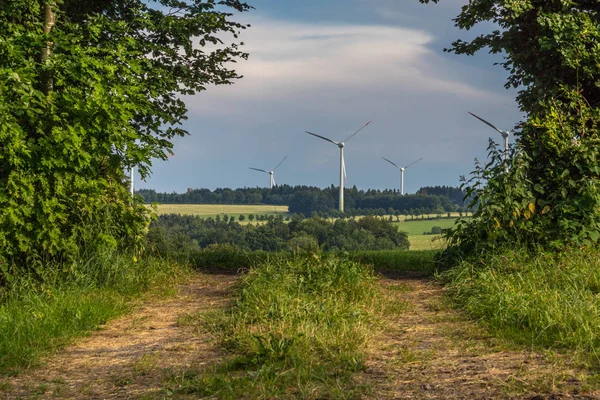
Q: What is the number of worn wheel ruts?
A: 2